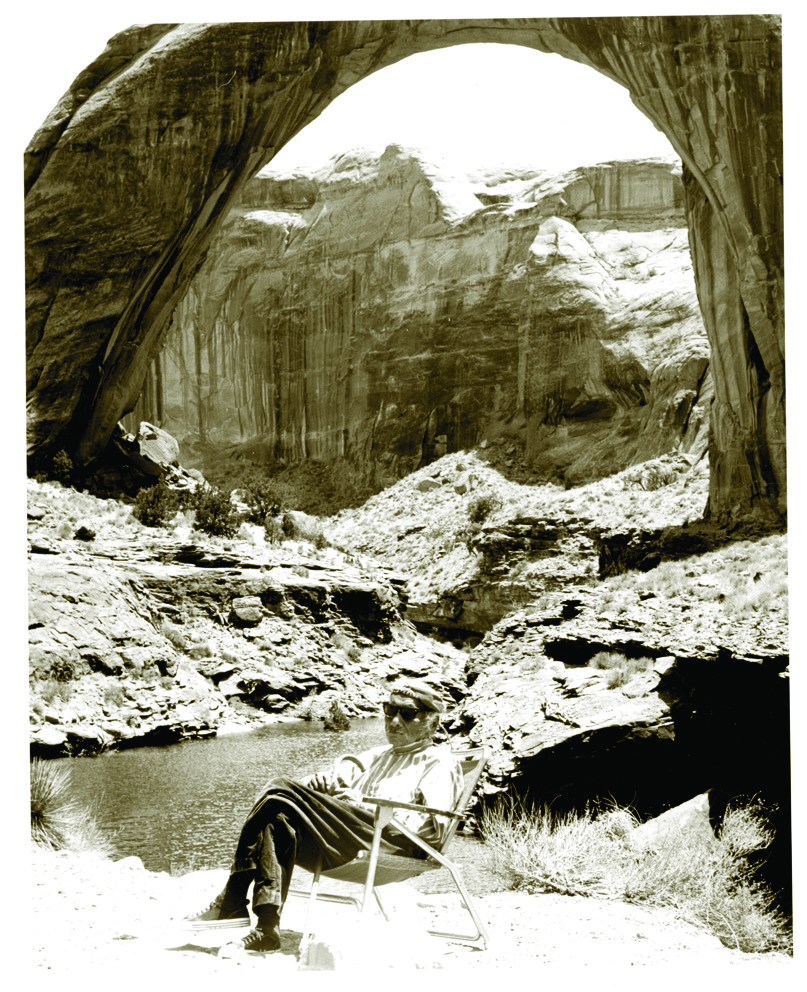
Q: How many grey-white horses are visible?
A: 0